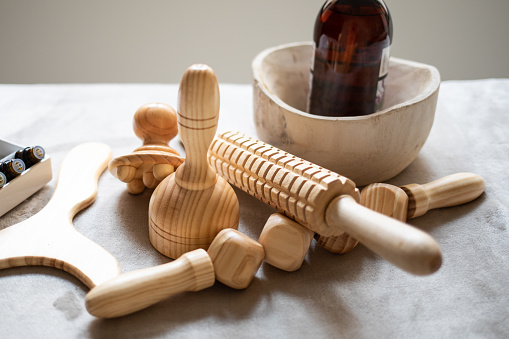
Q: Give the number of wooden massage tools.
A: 5